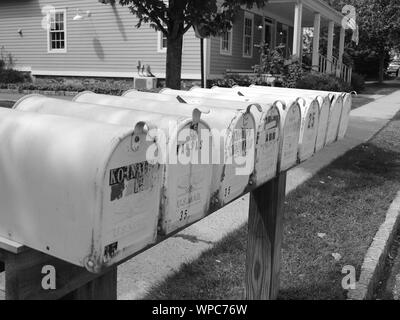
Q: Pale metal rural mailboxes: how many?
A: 9